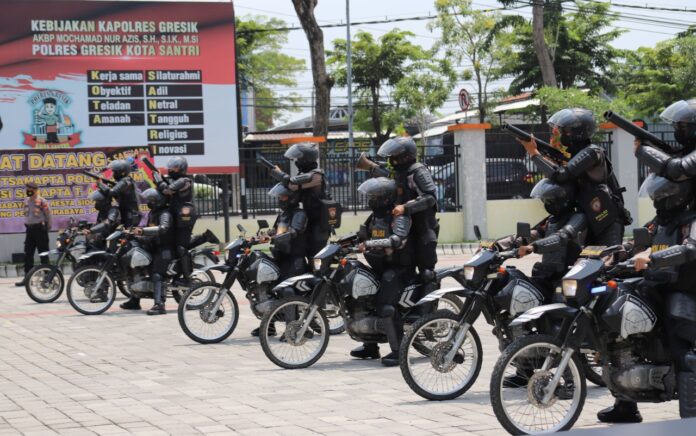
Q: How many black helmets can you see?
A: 12